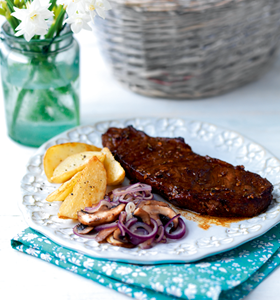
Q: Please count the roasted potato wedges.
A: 5